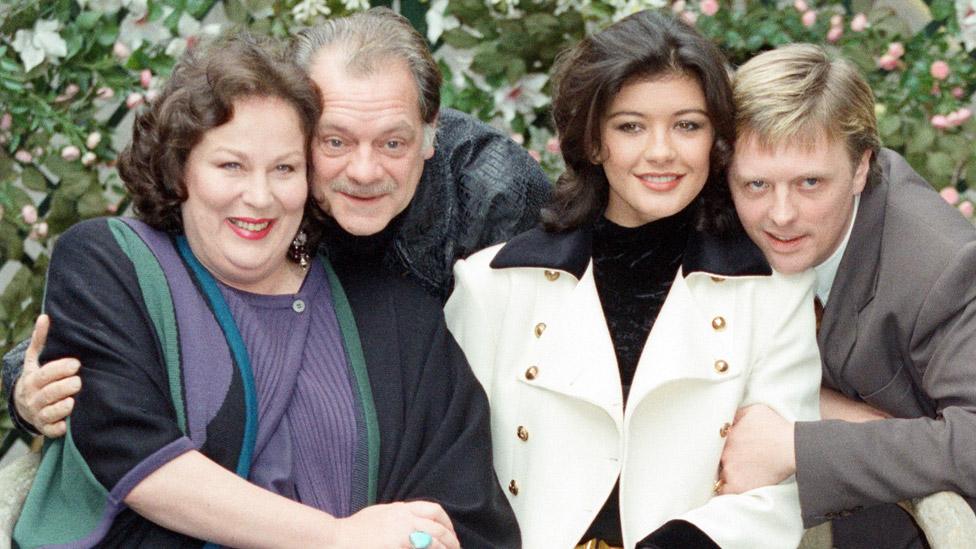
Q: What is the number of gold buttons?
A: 10